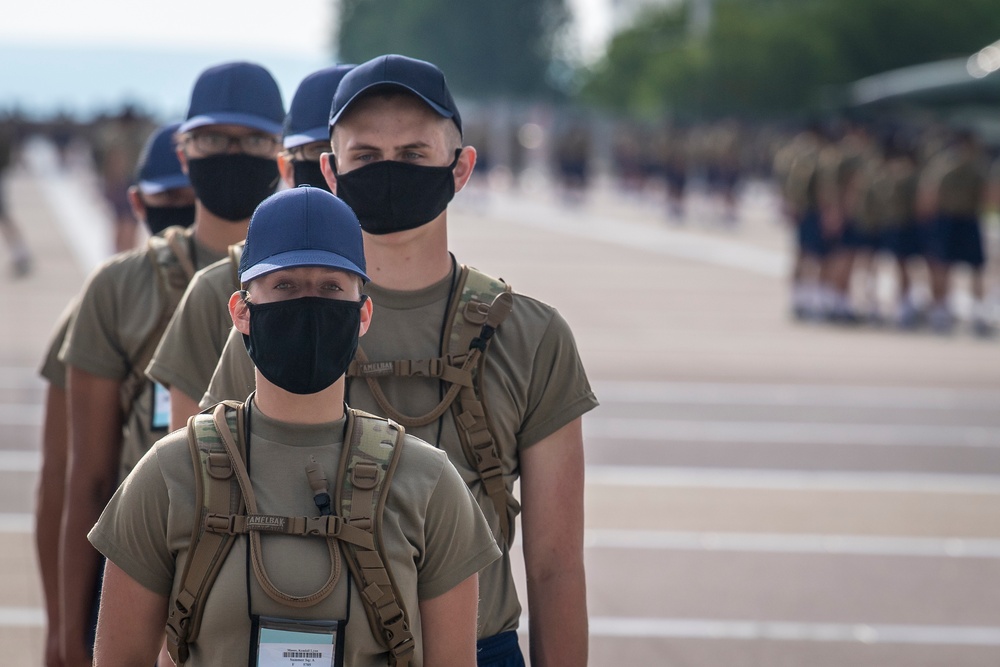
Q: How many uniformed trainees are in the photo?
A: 5